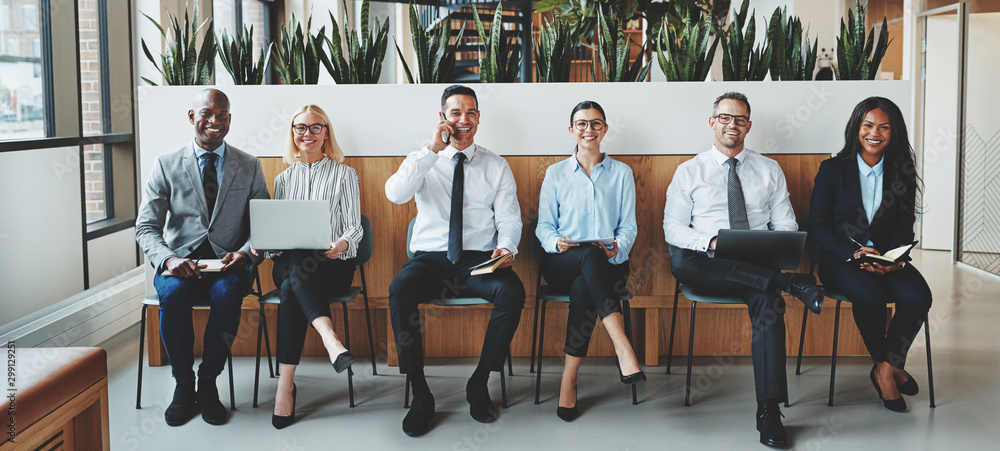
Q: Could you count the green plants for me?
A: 12